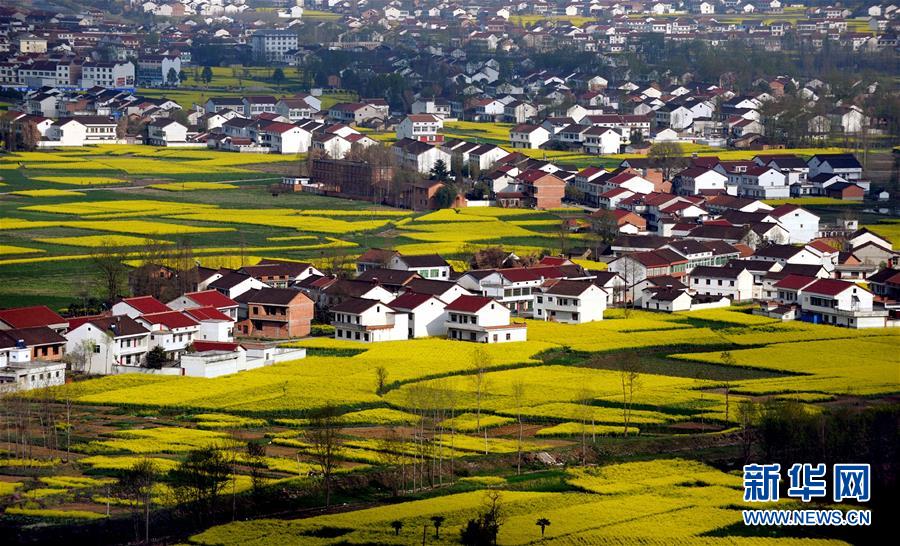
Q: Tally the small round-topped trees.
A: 3